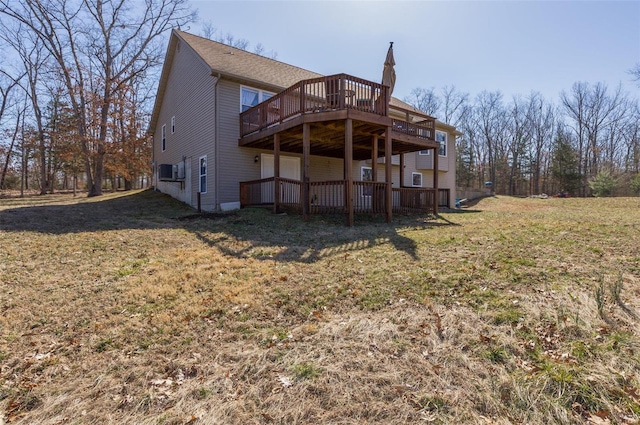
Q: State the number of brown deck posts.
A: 7